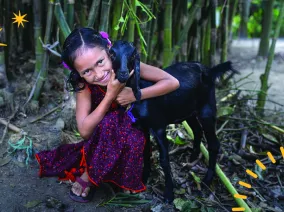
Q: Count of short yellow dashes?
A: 7